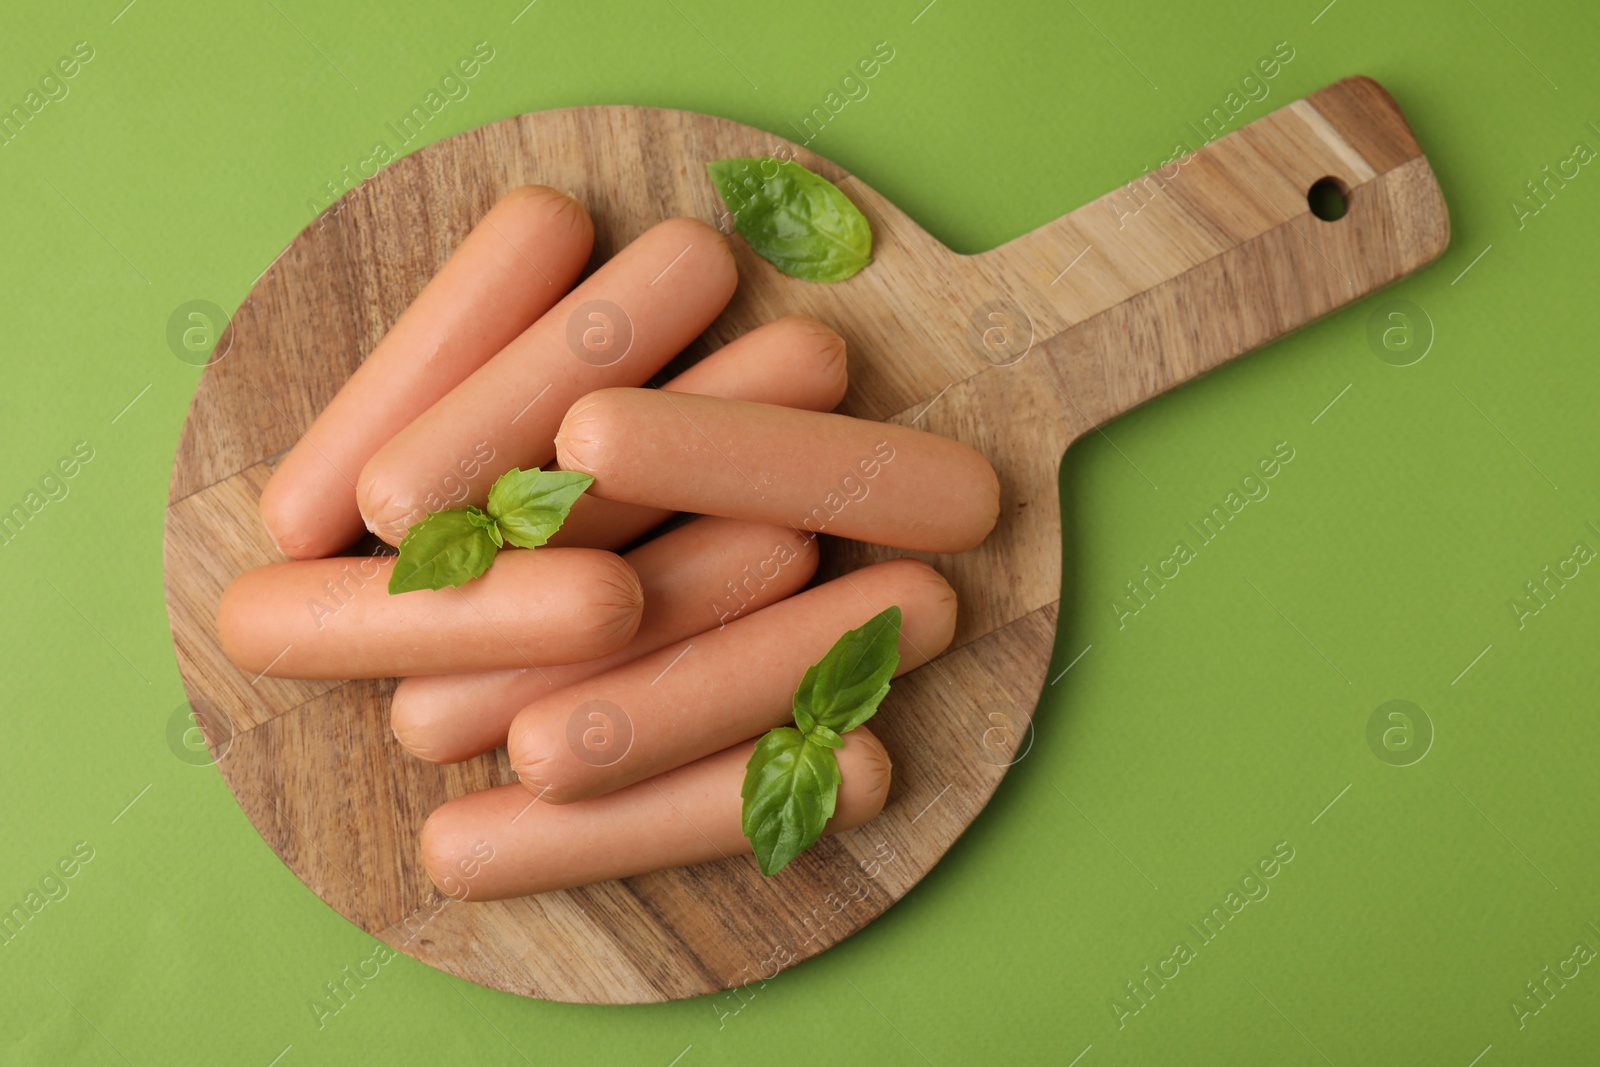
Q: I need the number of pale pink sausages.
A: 8